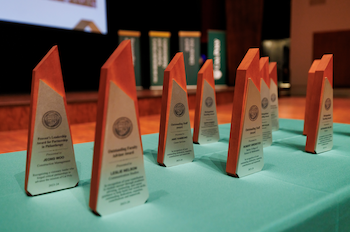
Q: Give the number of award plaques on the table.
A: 9